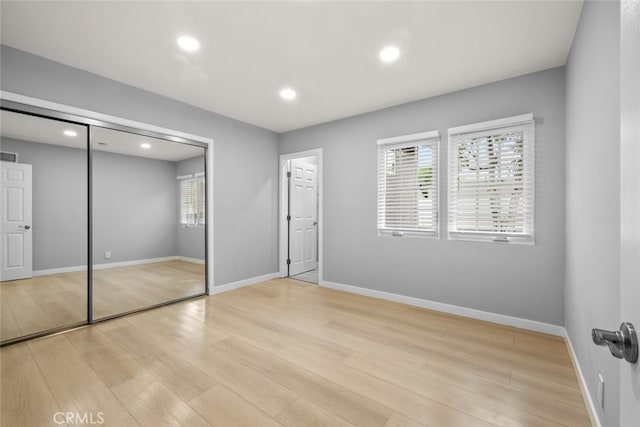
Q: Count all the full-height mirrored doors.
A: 2